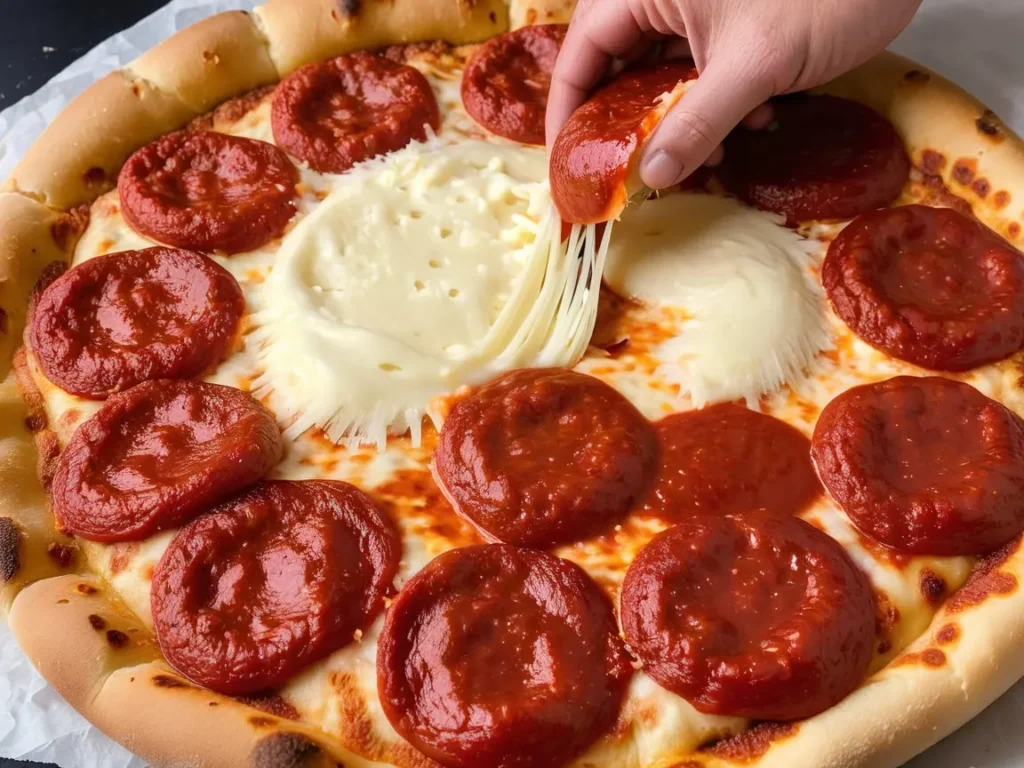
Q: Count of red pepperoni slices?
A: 13